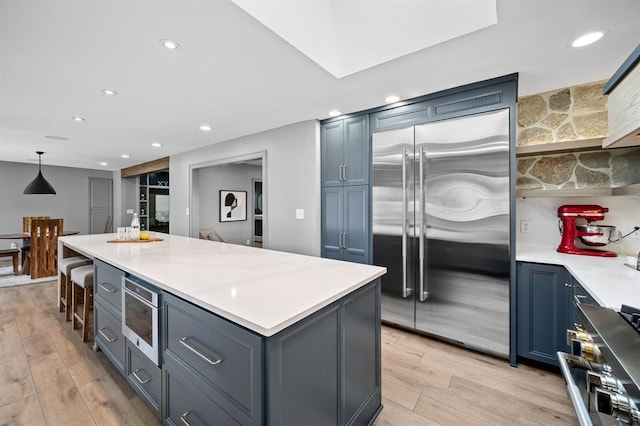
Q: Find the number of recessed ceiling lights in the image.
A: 10